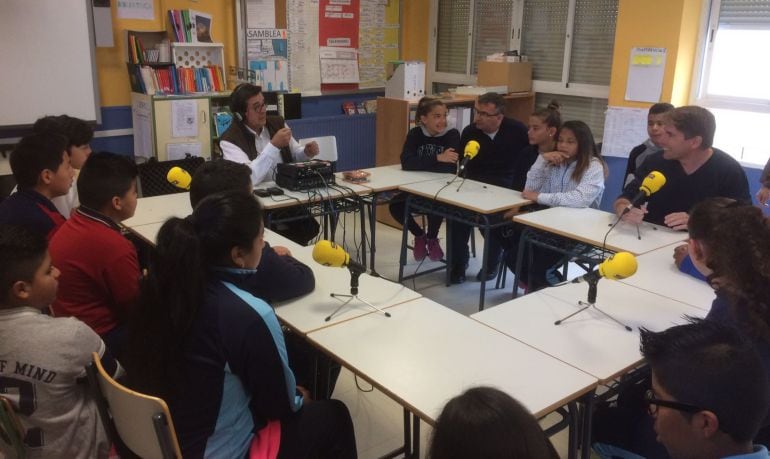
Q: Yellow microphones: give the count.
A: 5